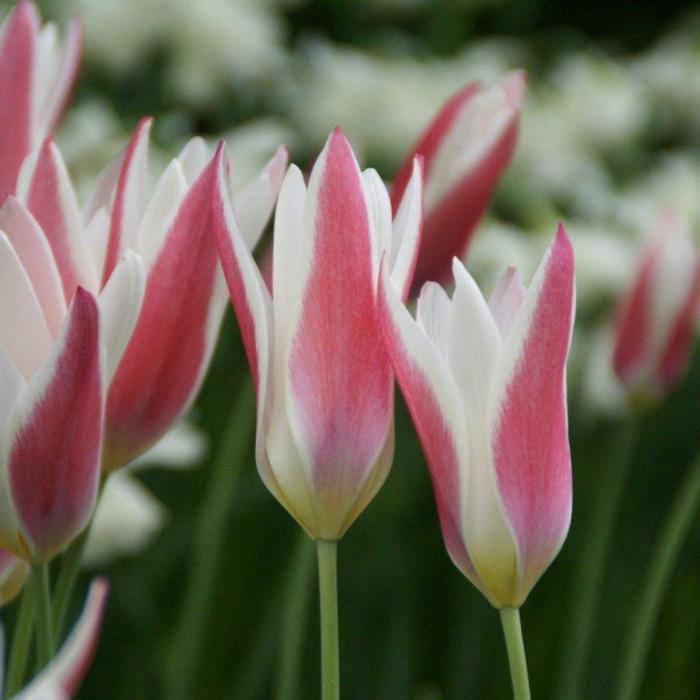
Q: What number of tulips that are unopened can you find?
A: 2